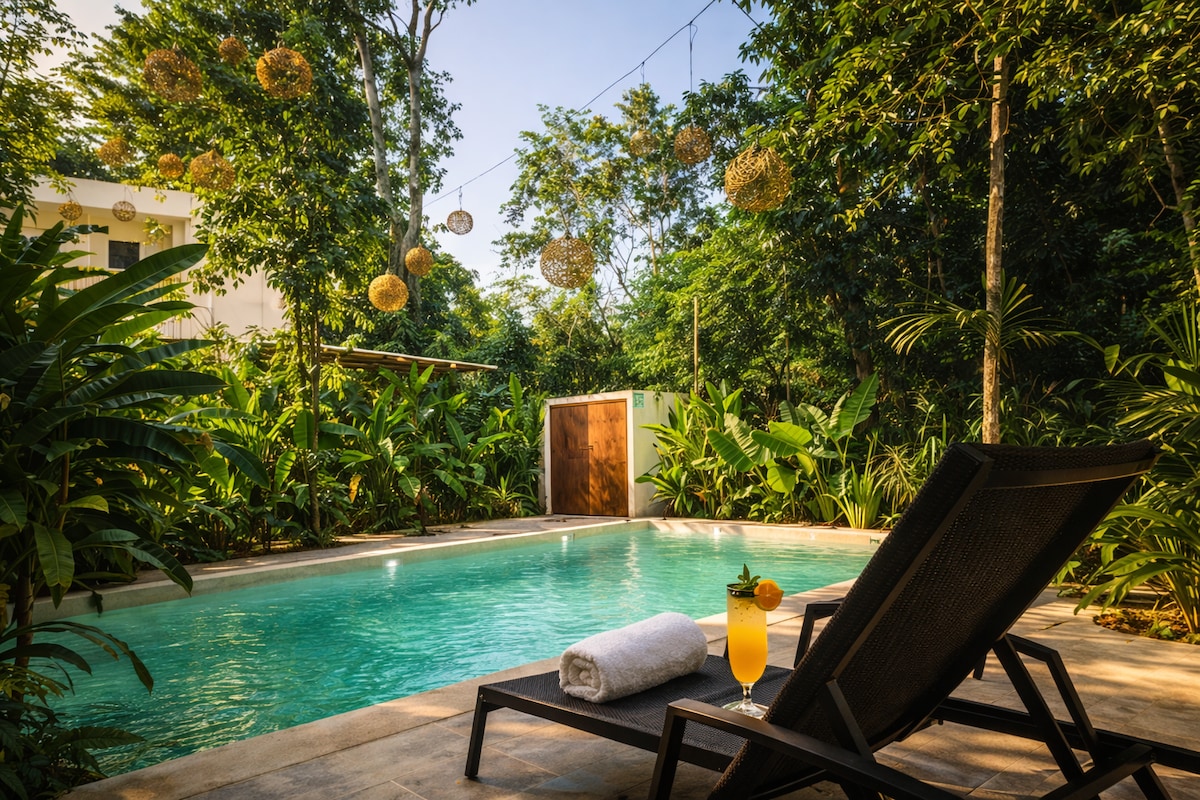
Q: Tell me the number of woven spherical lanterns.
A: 15